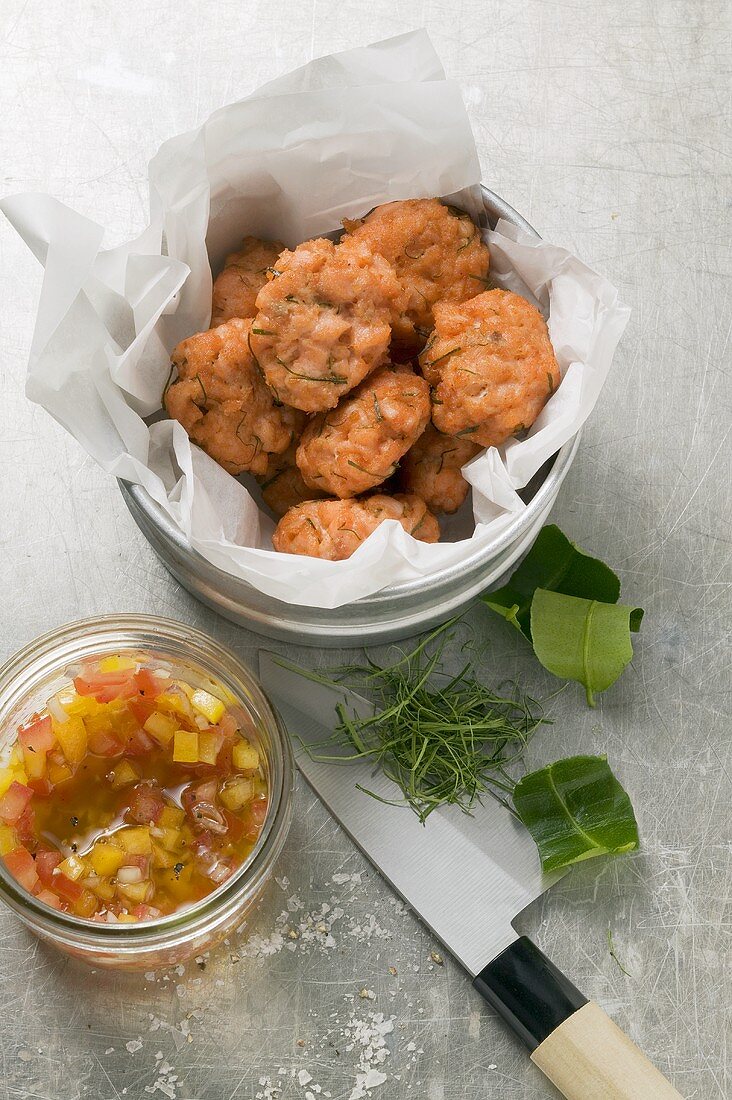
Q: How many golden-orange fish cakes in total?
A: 9